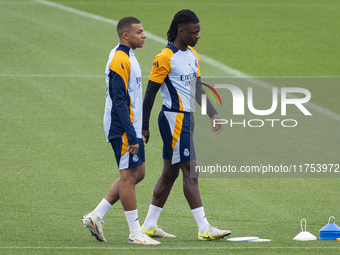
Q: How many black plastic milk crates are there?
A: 0